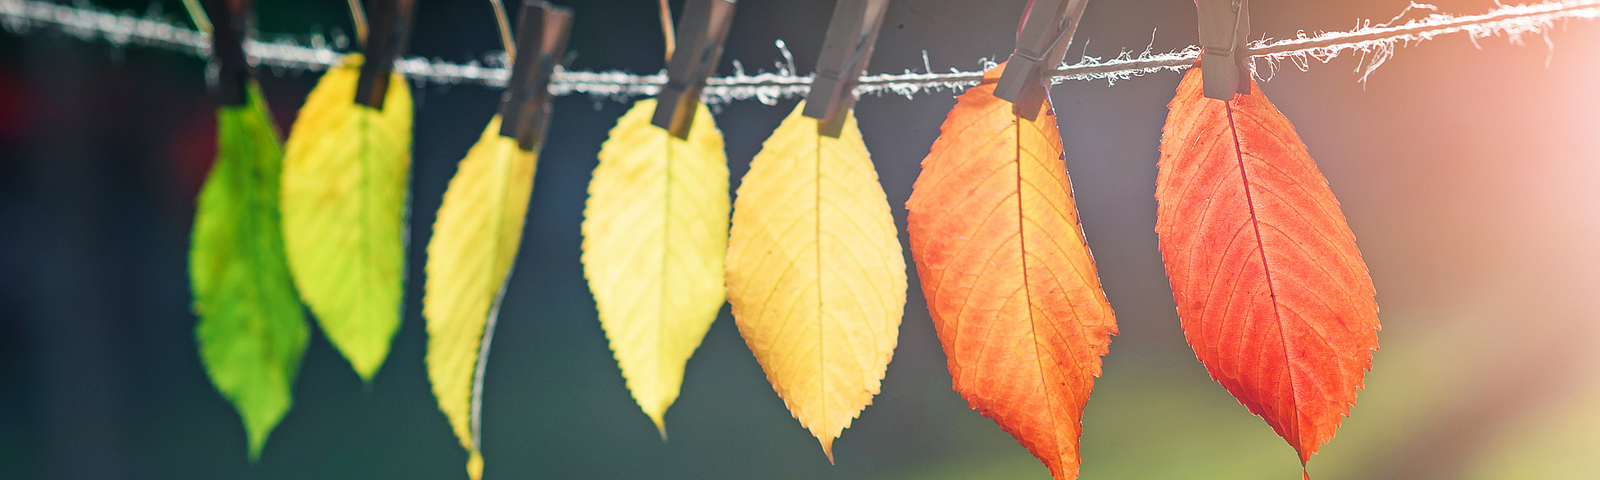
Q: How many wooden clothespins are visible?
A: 7